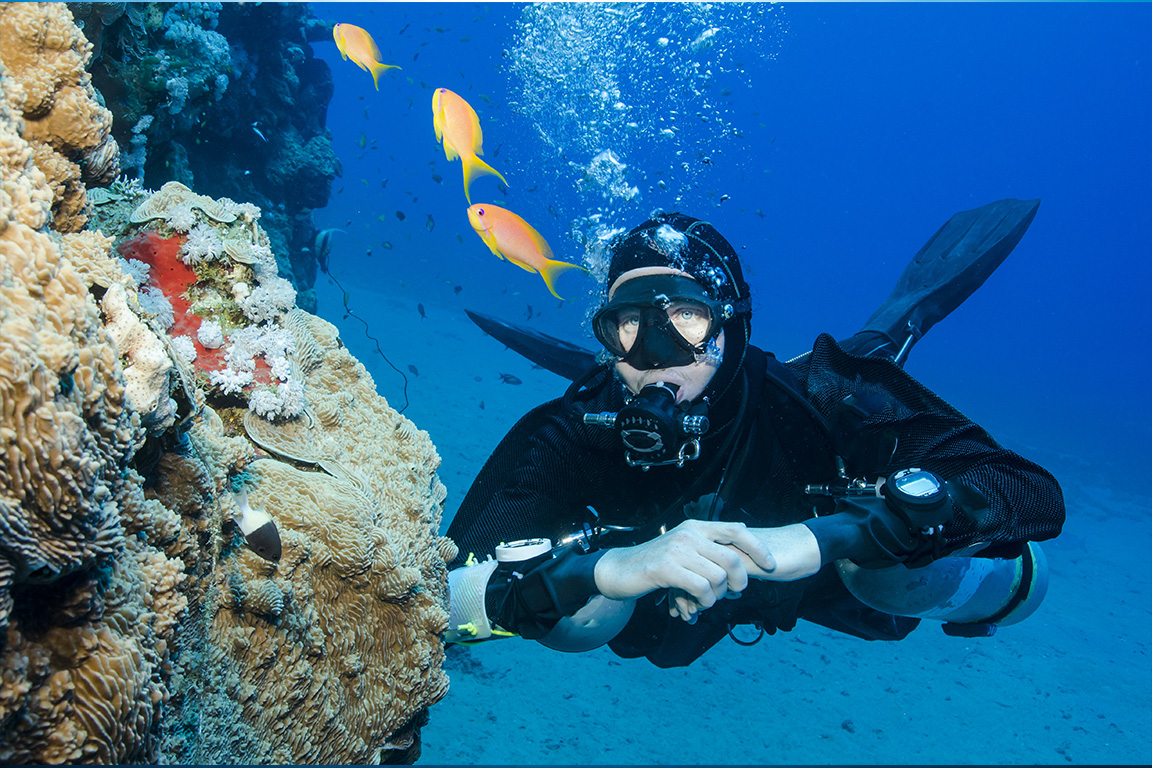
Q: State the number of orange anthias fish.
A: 3